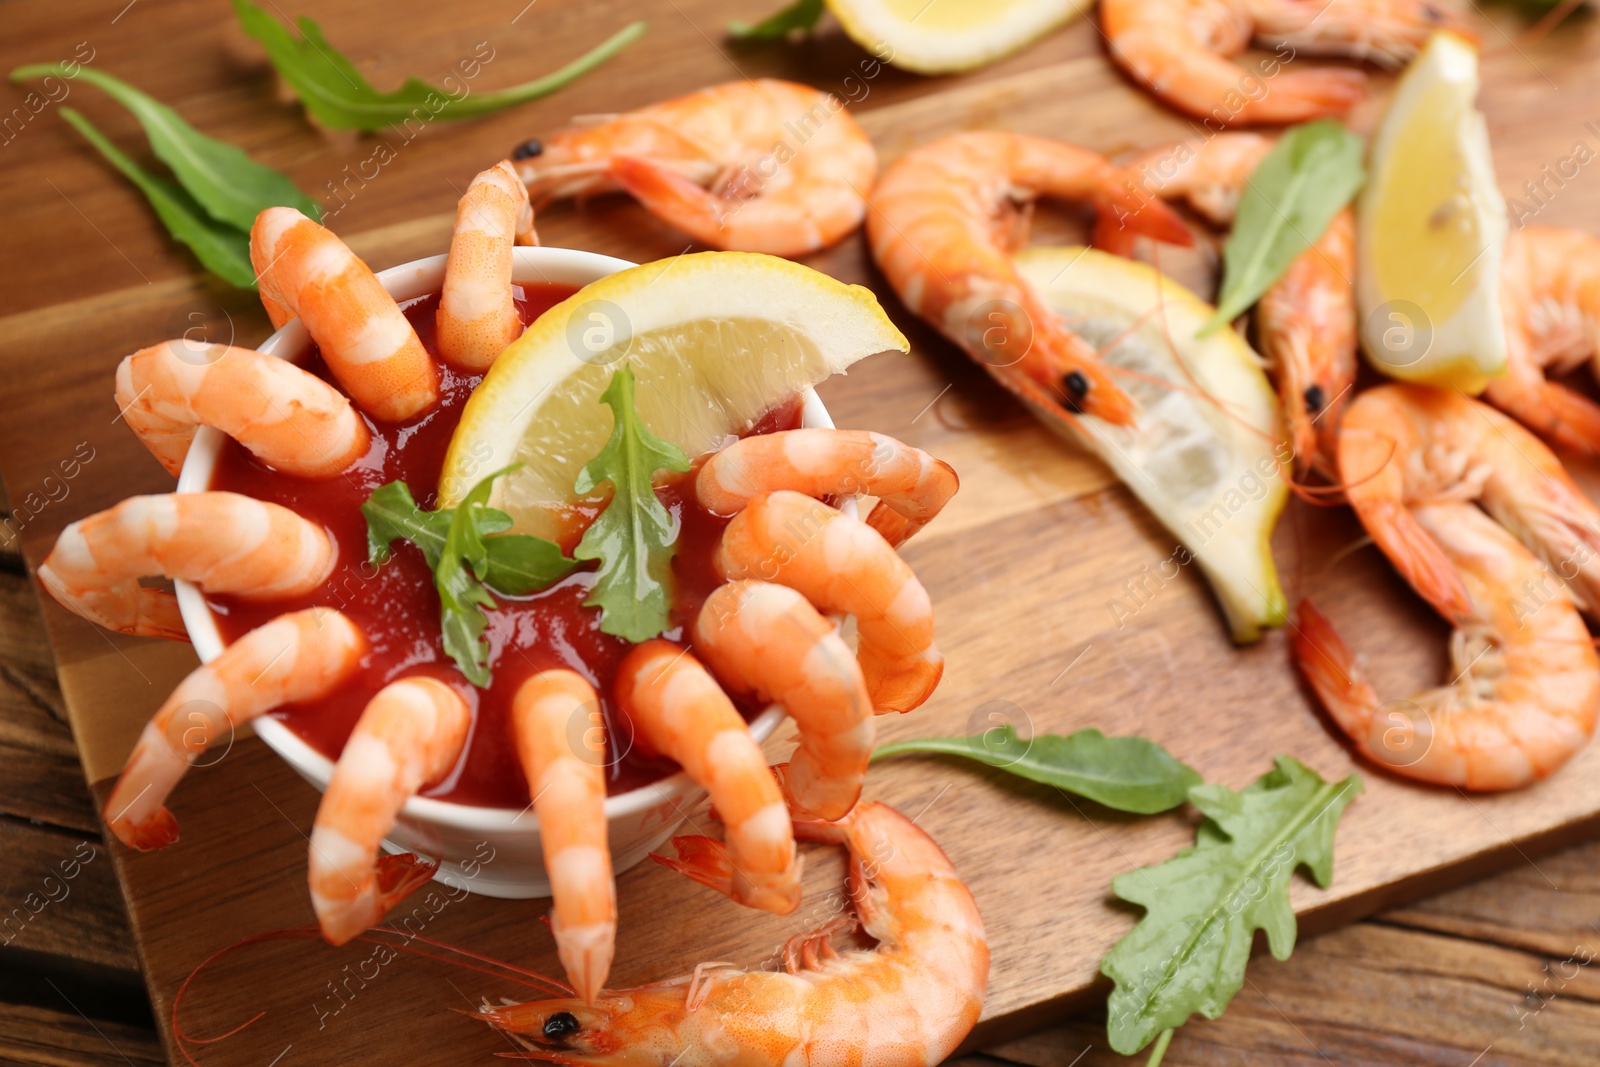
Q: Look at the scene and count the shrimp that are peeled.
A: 11